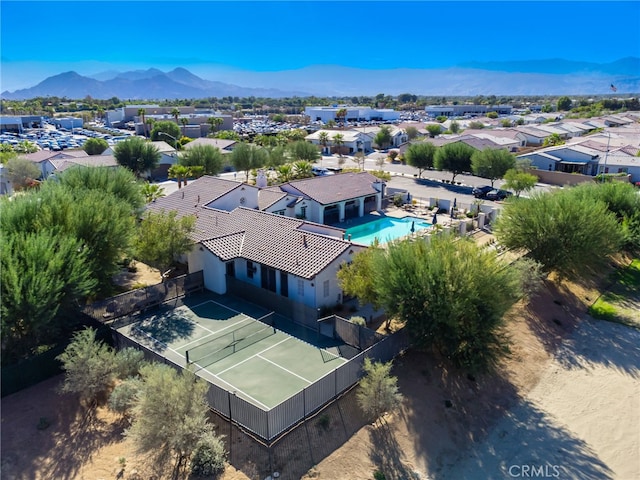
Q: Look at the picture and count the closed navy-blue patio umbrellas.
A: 5